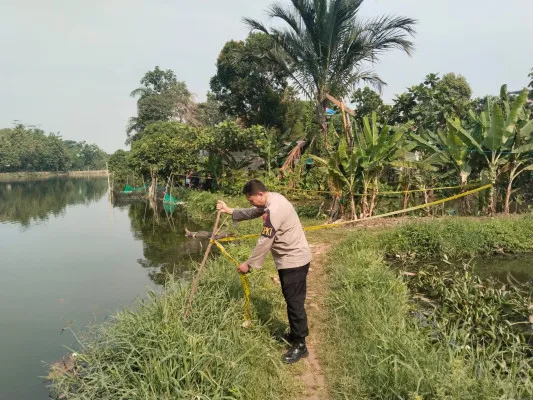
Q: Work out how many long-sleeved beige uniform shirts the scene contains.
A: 1